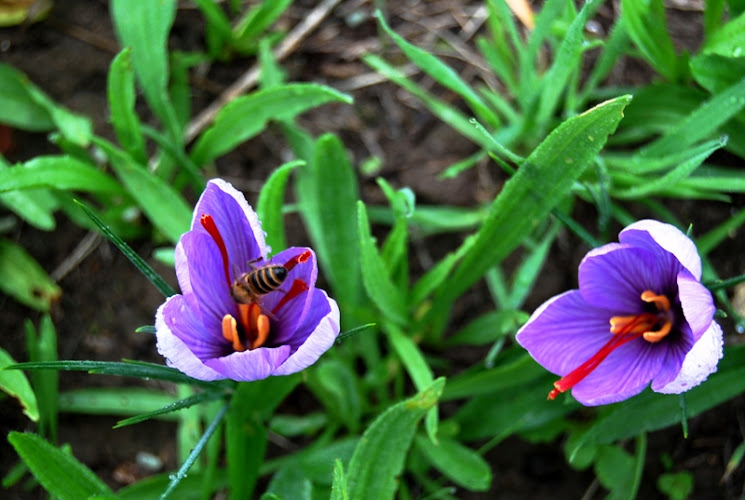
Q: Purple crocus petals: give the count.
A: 12